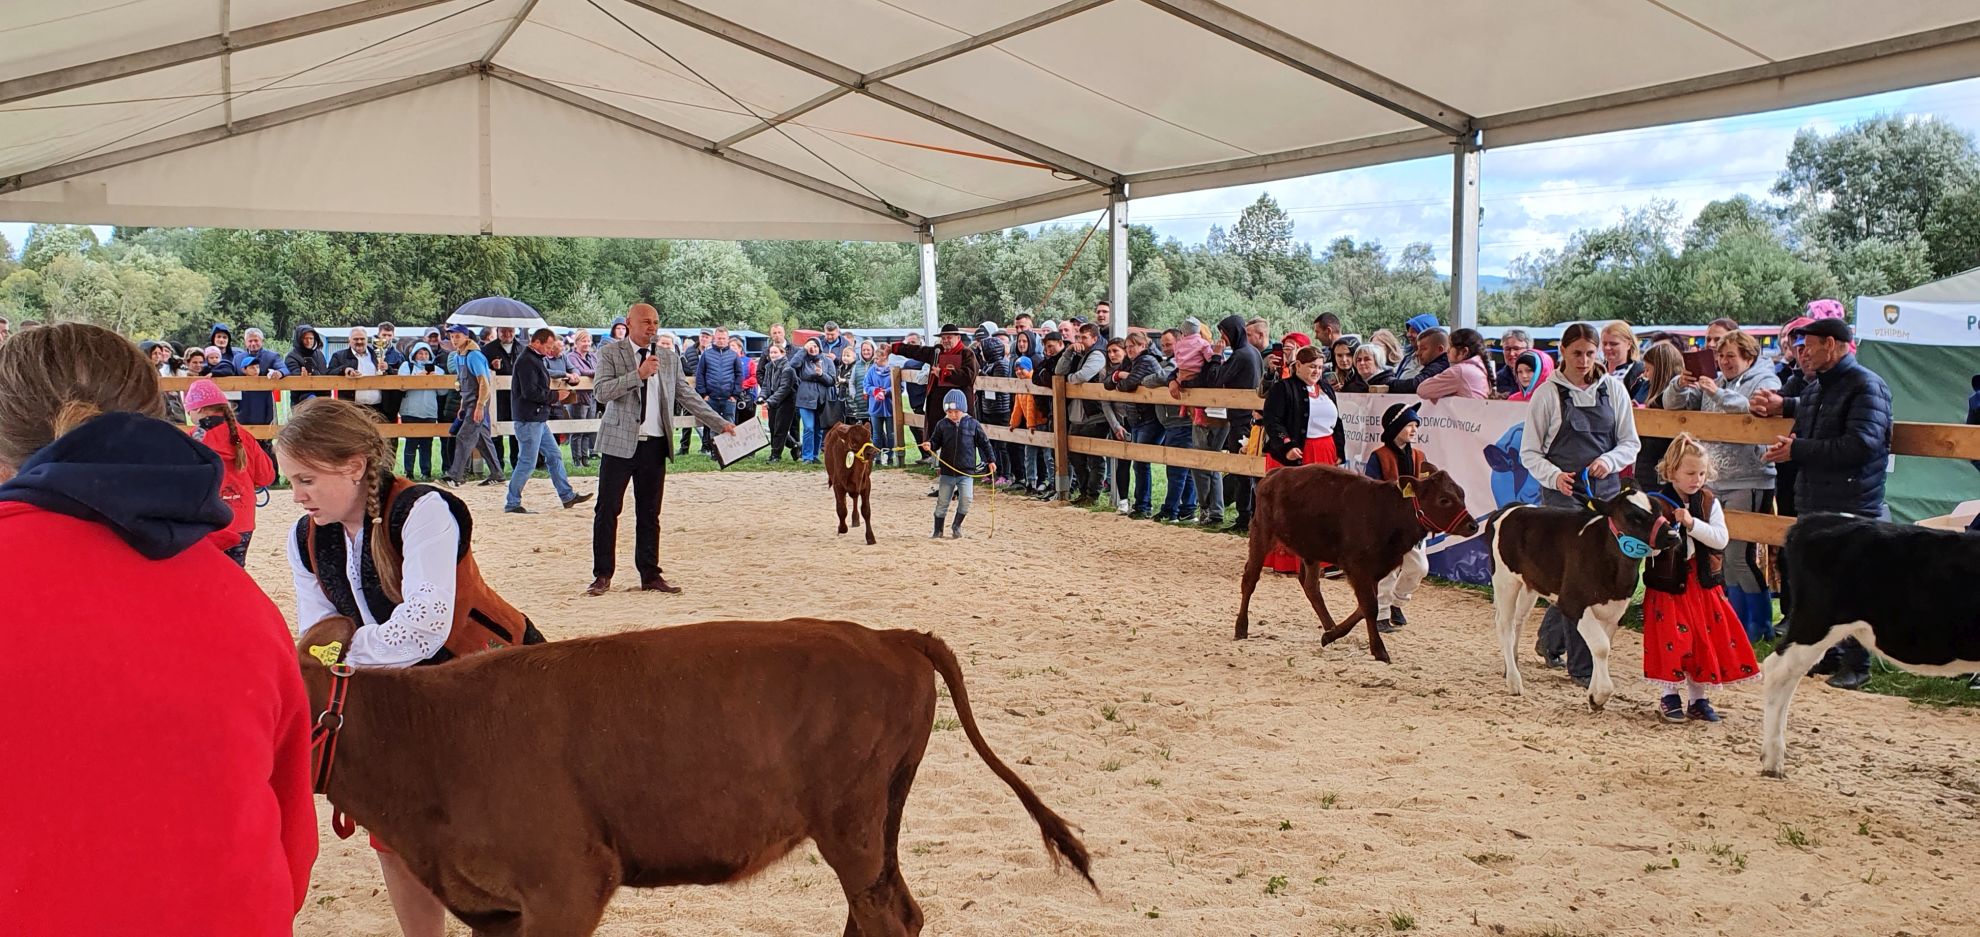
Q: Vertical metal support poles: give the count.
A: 3